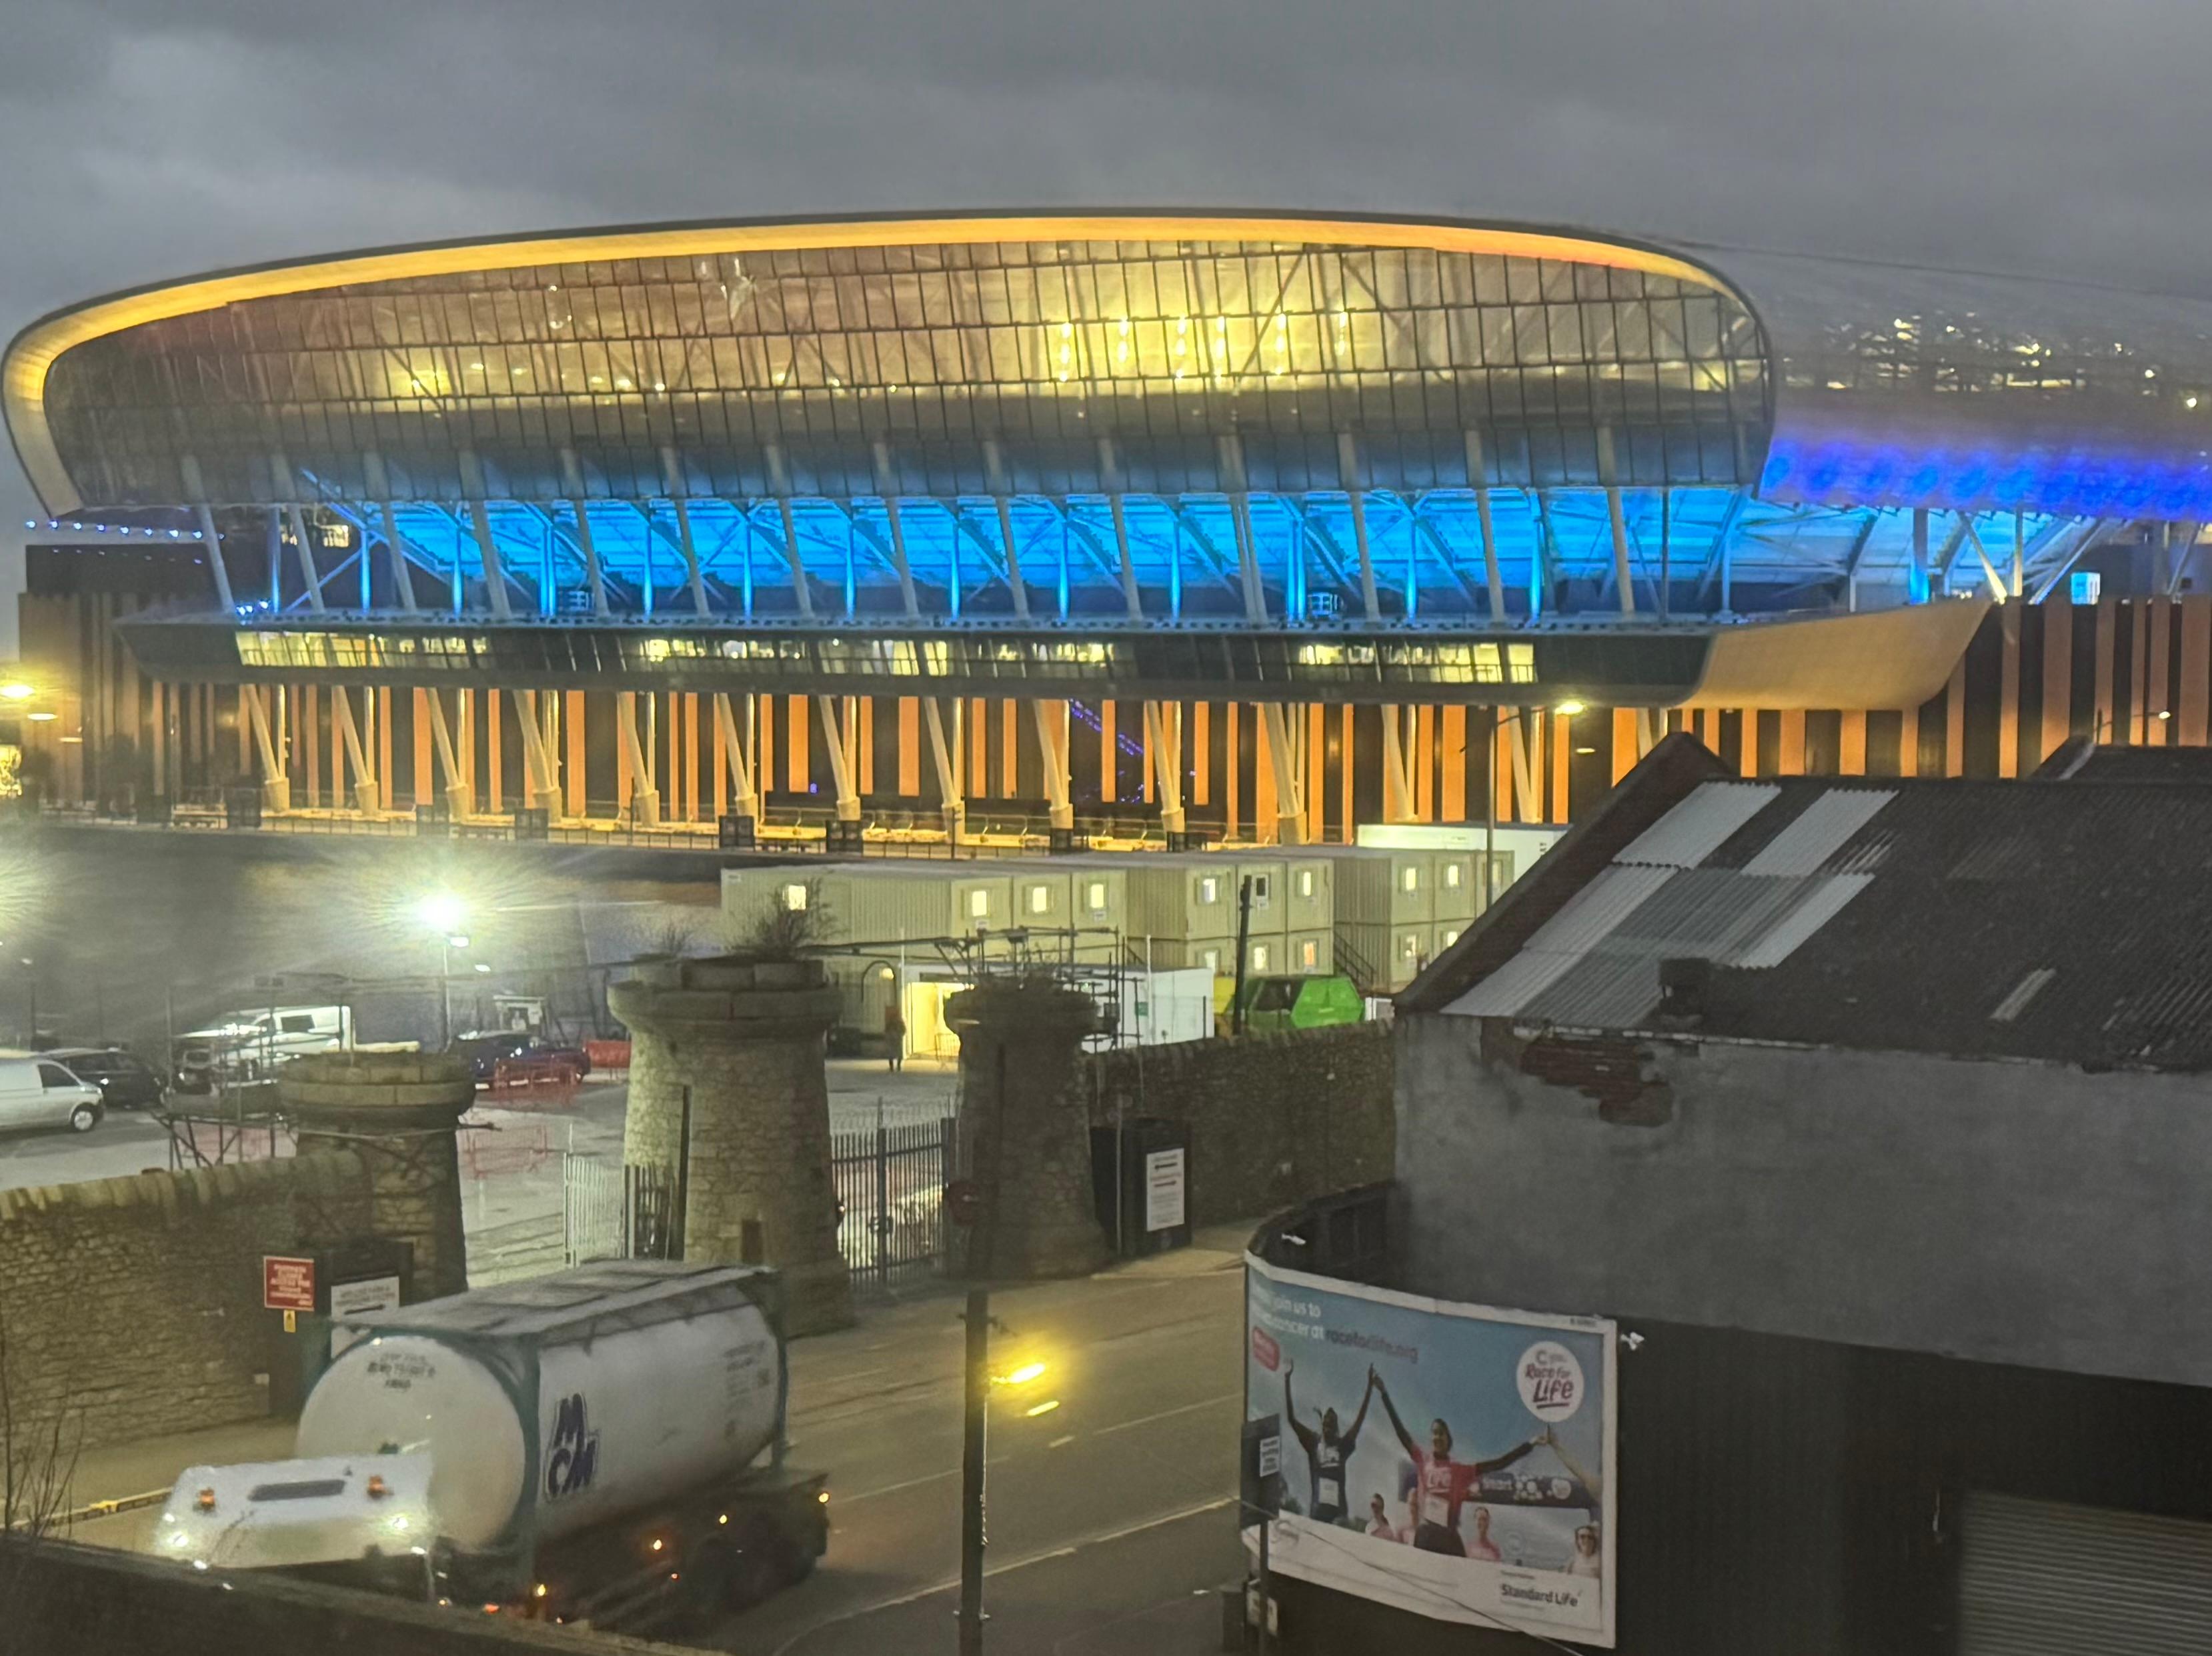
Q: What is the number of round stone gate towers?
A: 3